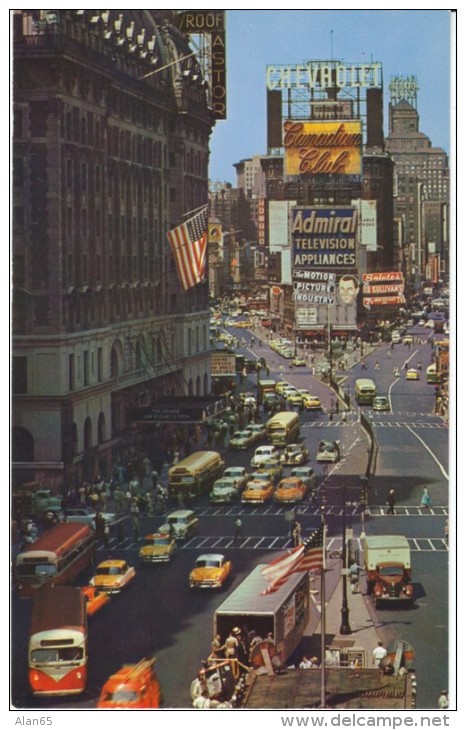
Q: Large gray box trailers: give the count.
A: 1